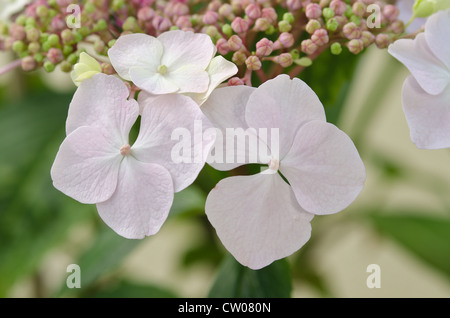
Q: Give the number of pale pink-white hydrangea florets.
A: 4